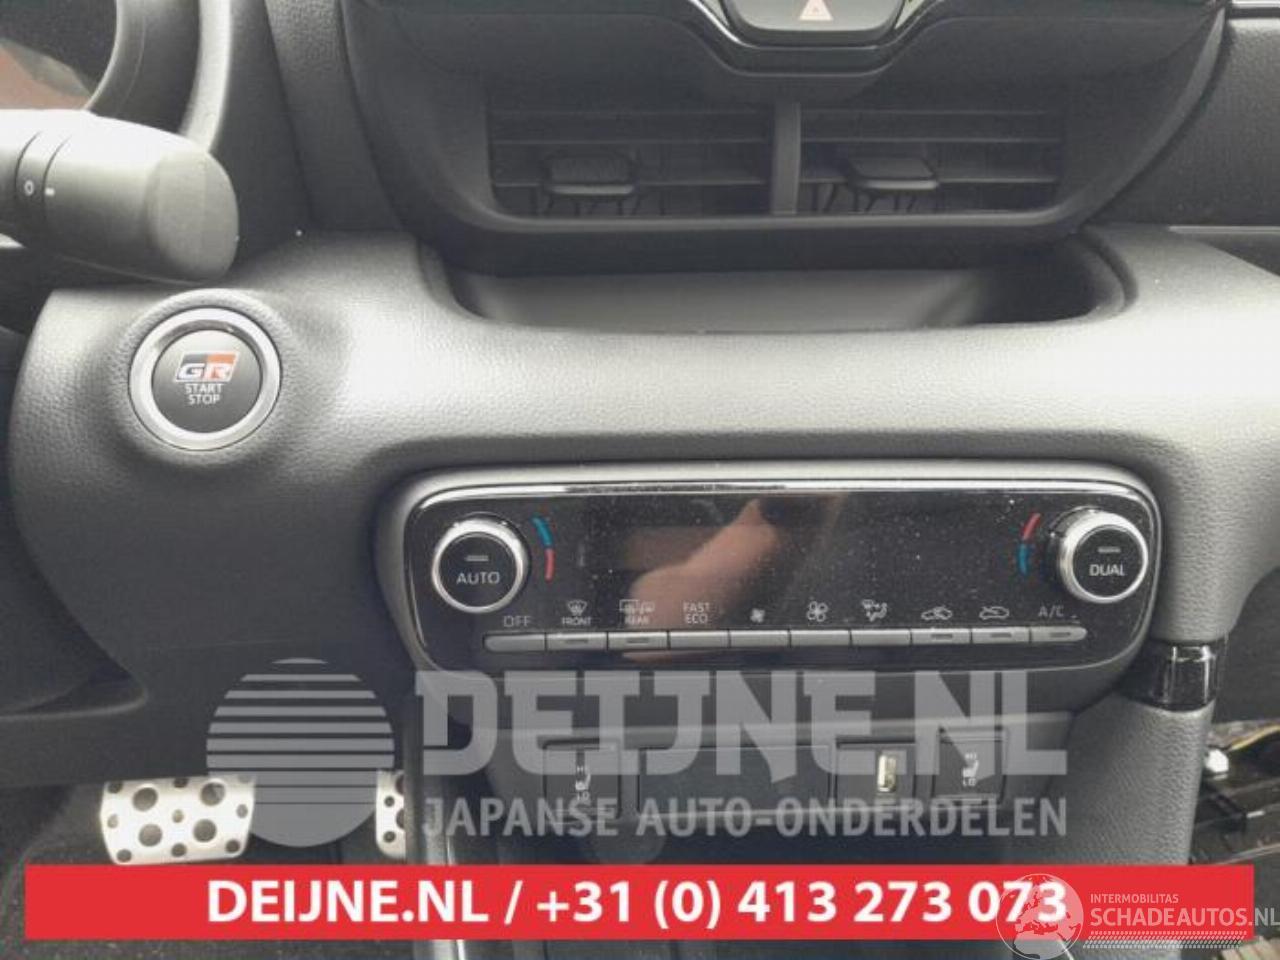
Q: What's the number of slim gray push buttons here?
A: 10